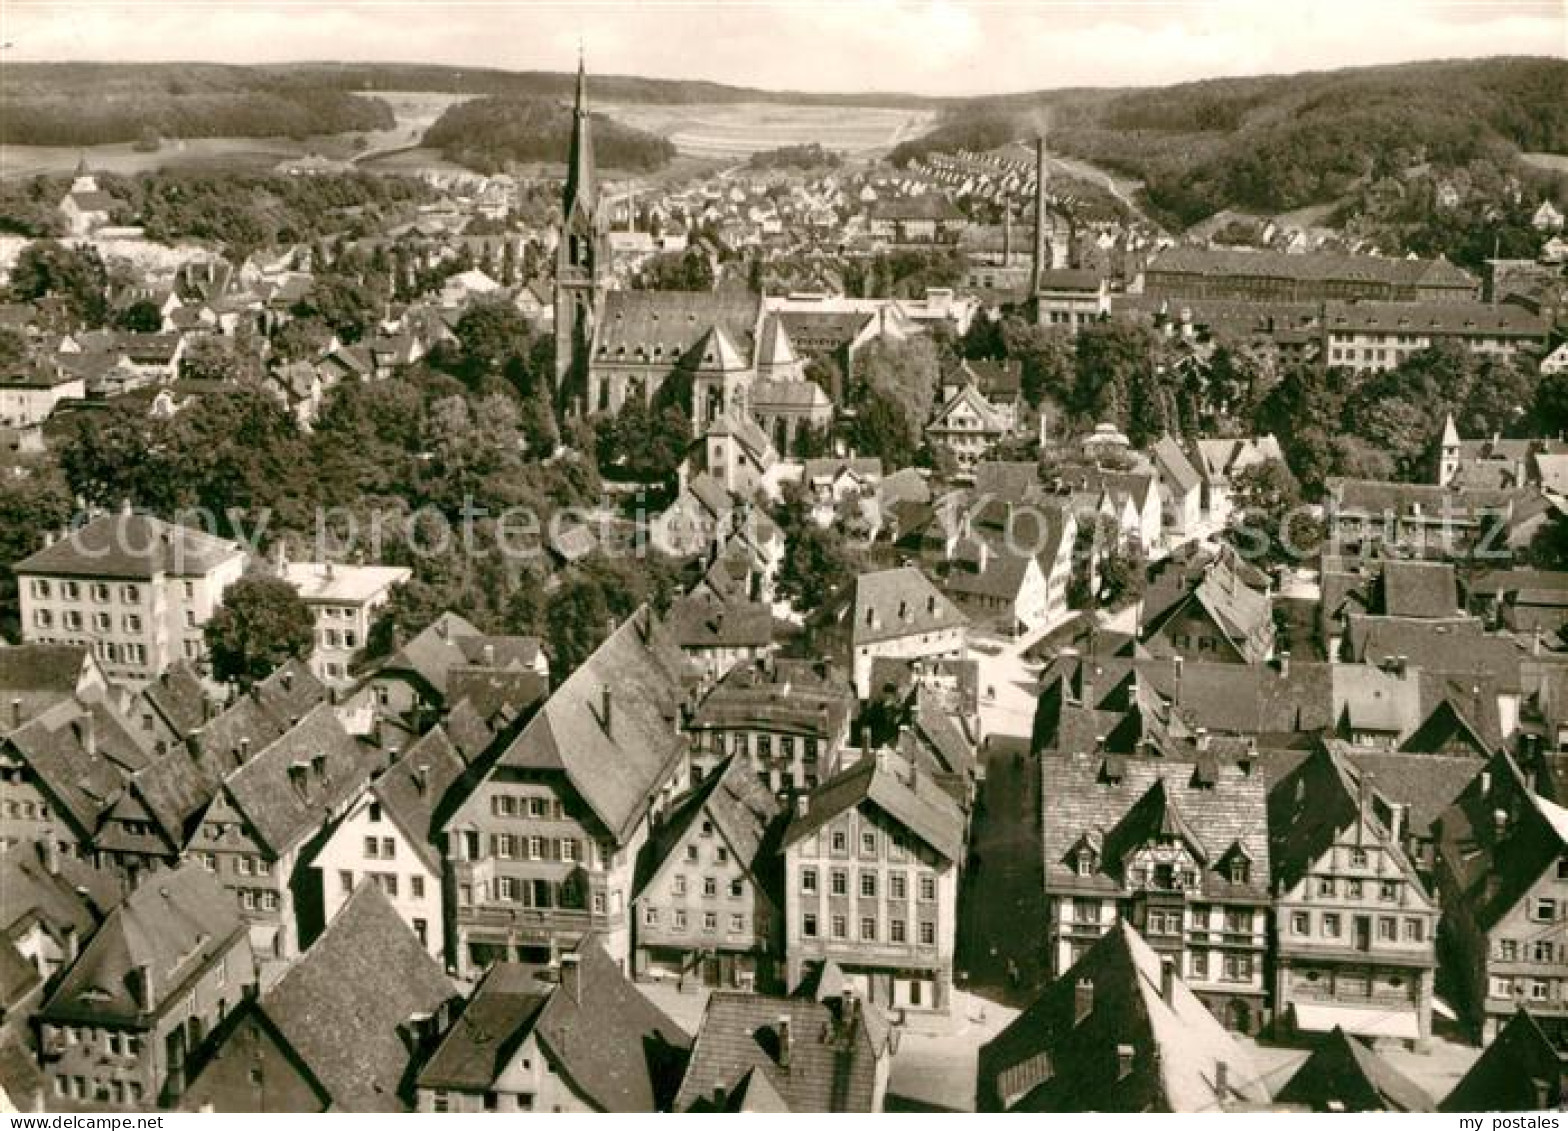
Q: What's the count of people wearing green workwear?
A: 0